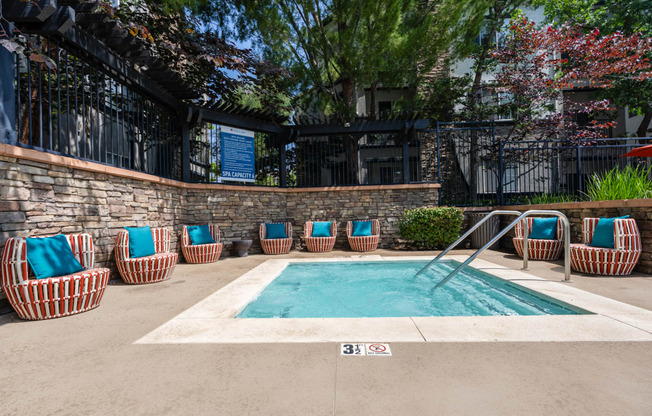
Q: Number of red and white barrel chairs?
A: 8